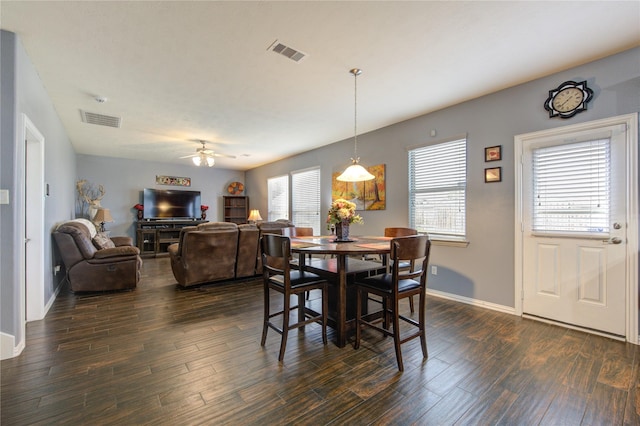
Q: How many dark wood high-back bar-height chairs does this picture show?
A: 4